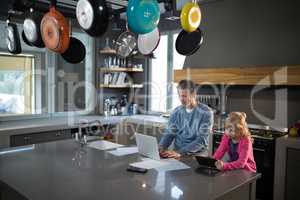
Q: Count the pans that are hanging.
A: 10